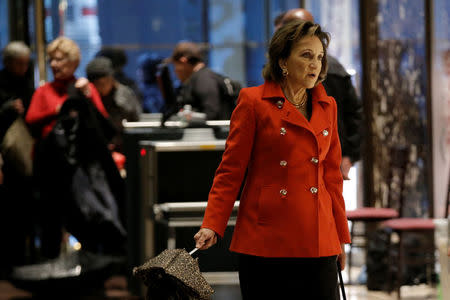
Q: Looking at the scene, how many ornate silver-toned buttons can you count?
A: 7